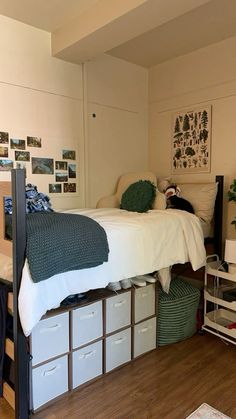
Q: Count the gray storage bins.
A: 8